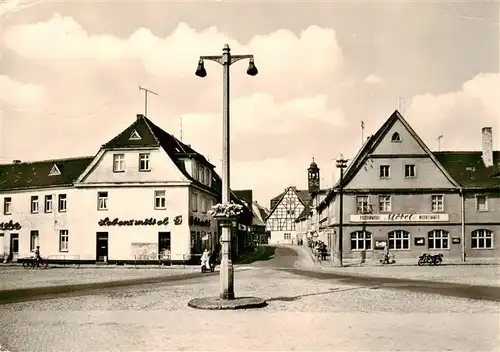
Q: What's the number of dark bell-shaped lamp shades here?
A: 2